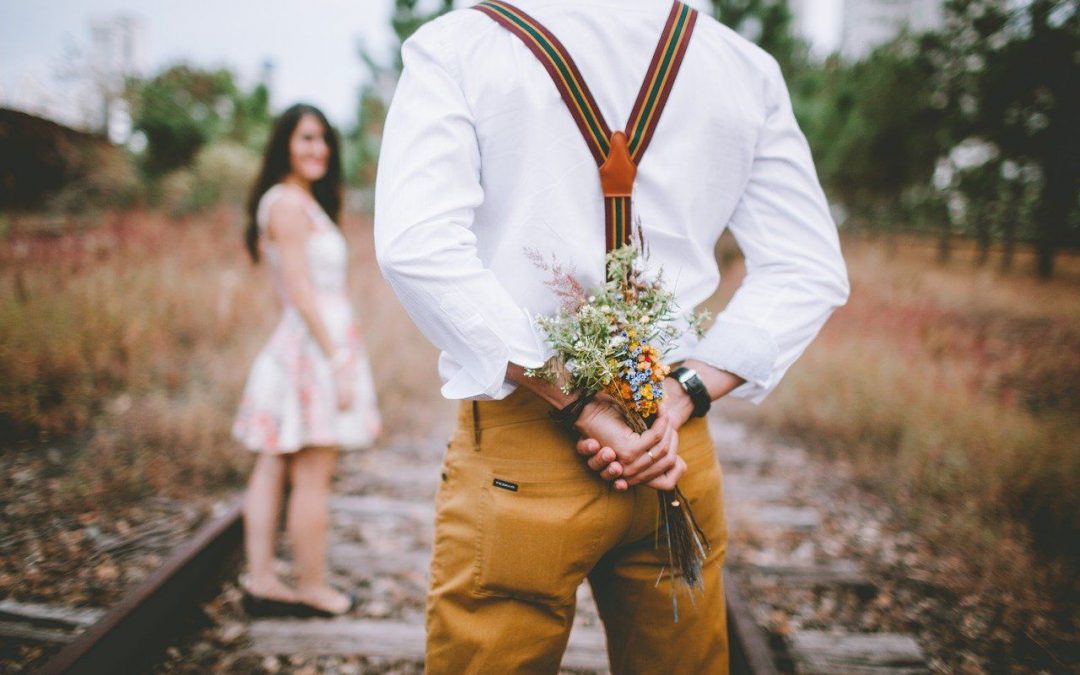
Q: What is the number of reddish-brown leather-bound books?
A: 0